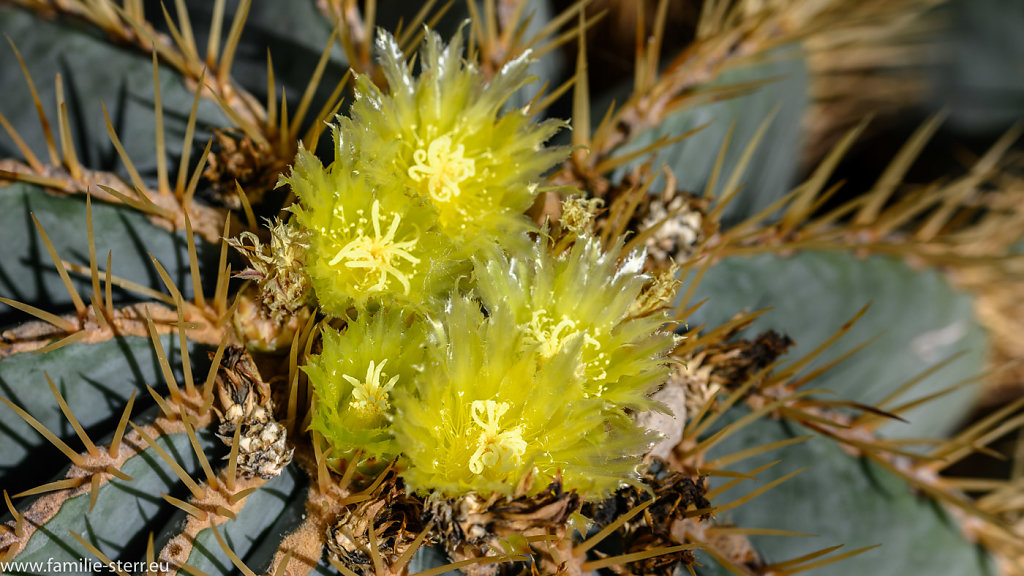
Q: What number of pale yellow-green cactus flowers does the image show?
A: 5